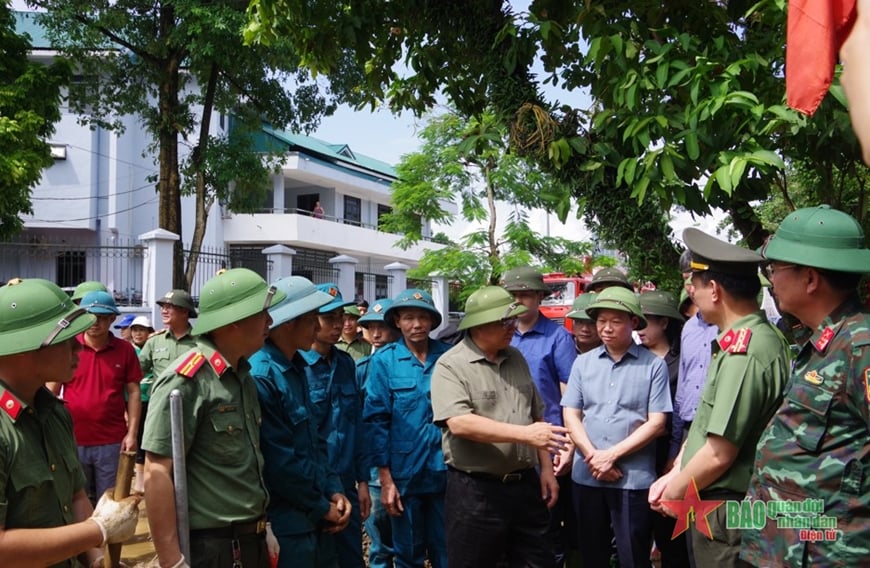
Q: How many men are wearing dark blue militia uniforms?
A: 4